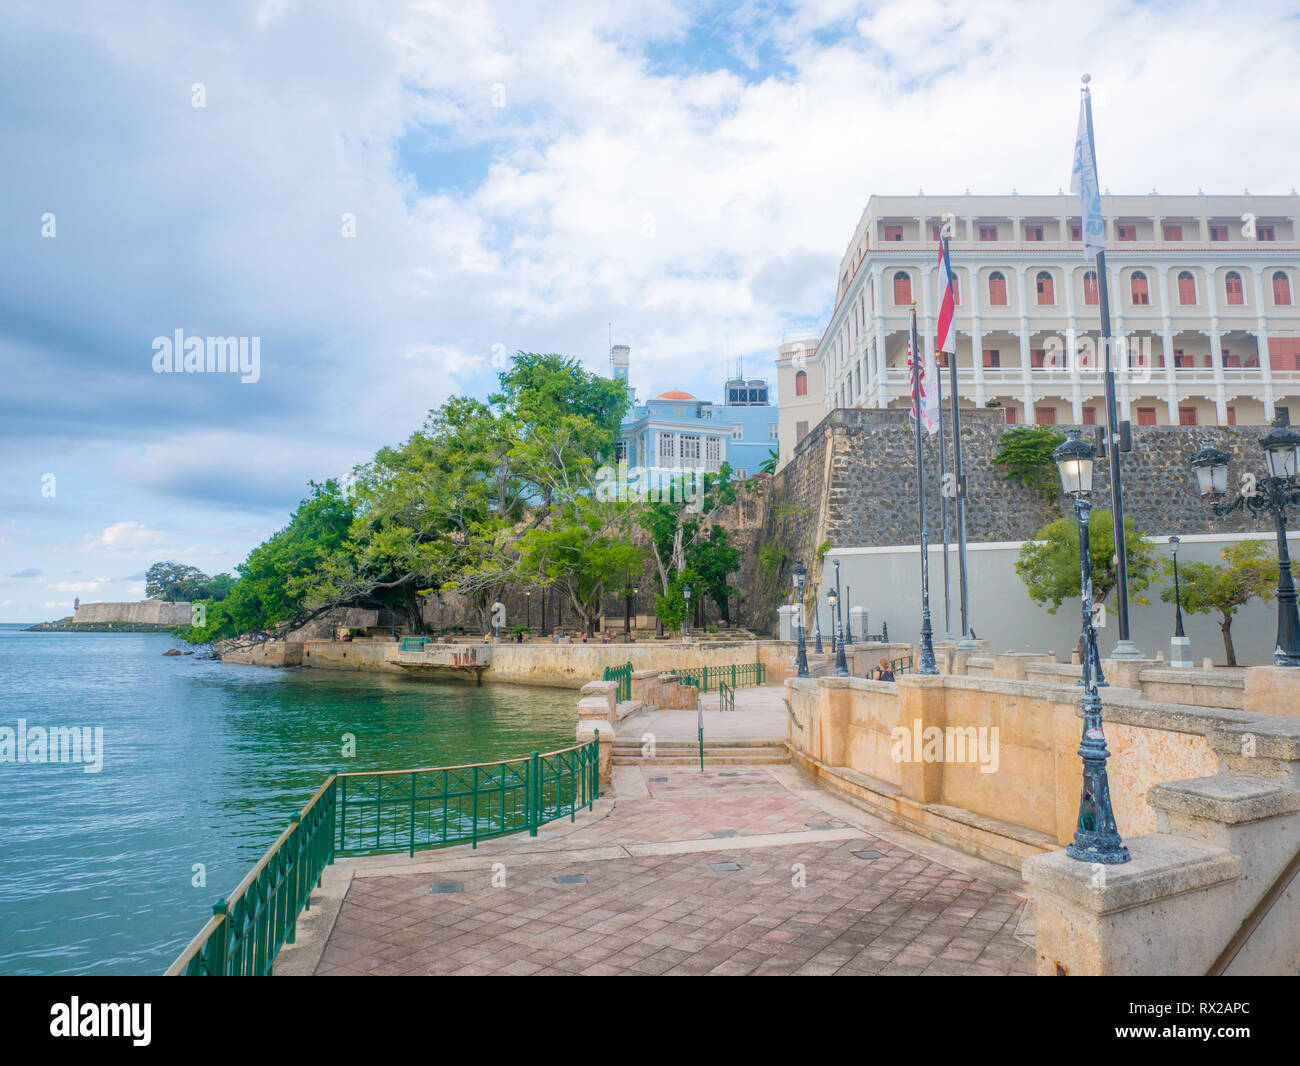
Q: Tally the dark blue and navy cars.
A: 0